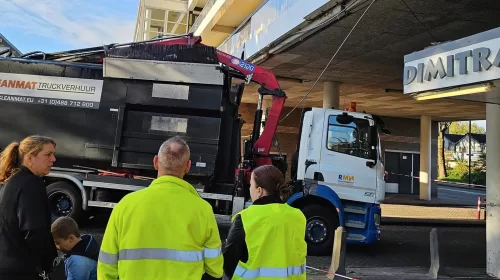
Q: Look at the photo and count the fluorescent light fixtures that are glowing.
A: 1